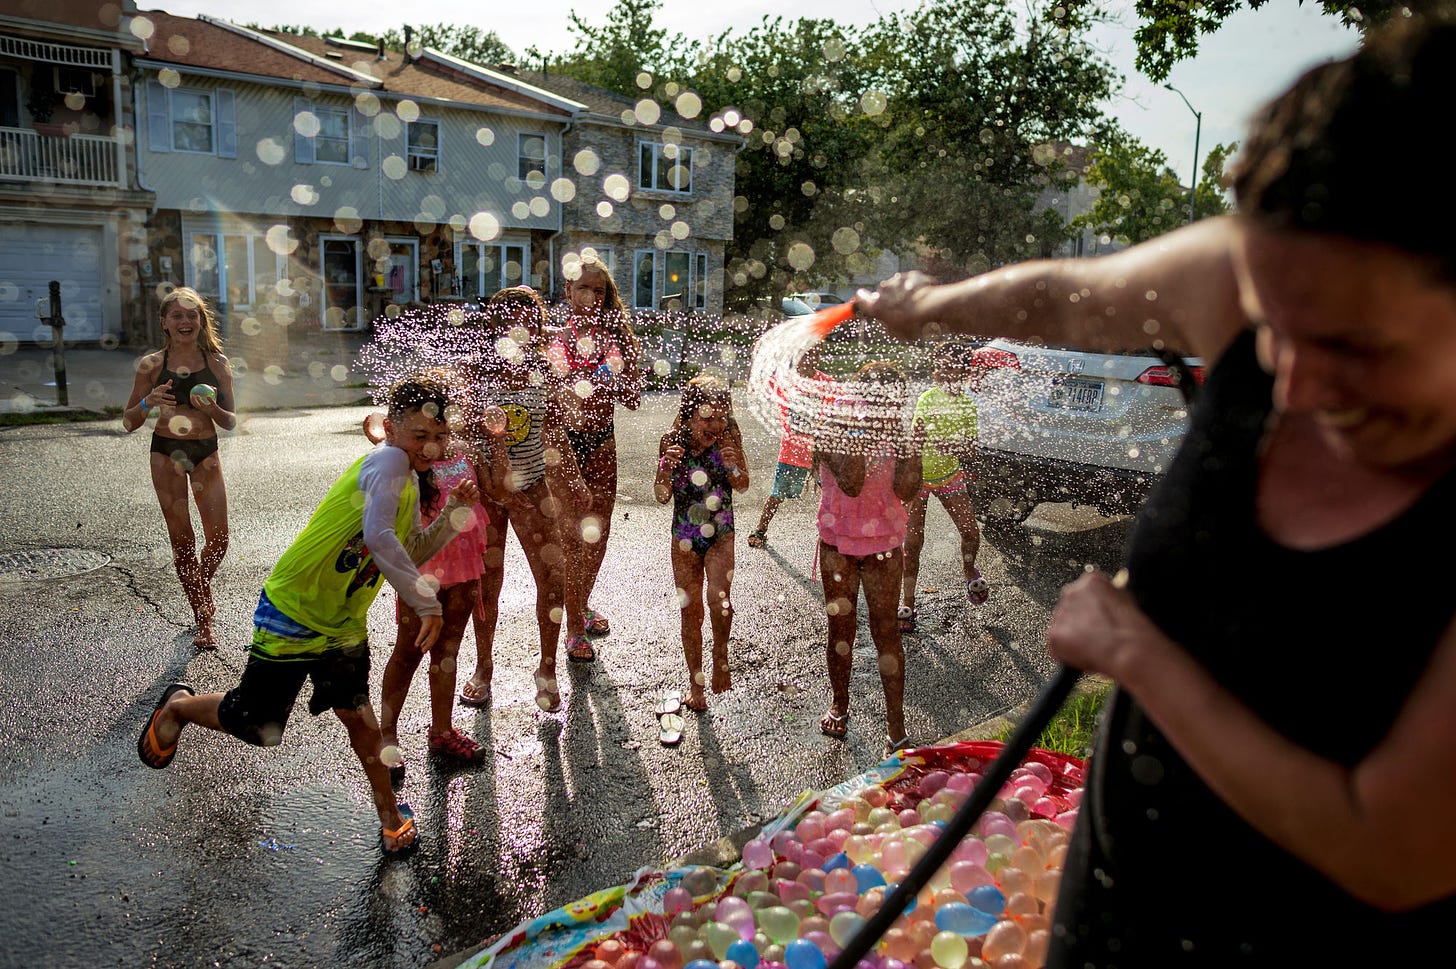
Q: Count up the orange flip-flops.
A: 2